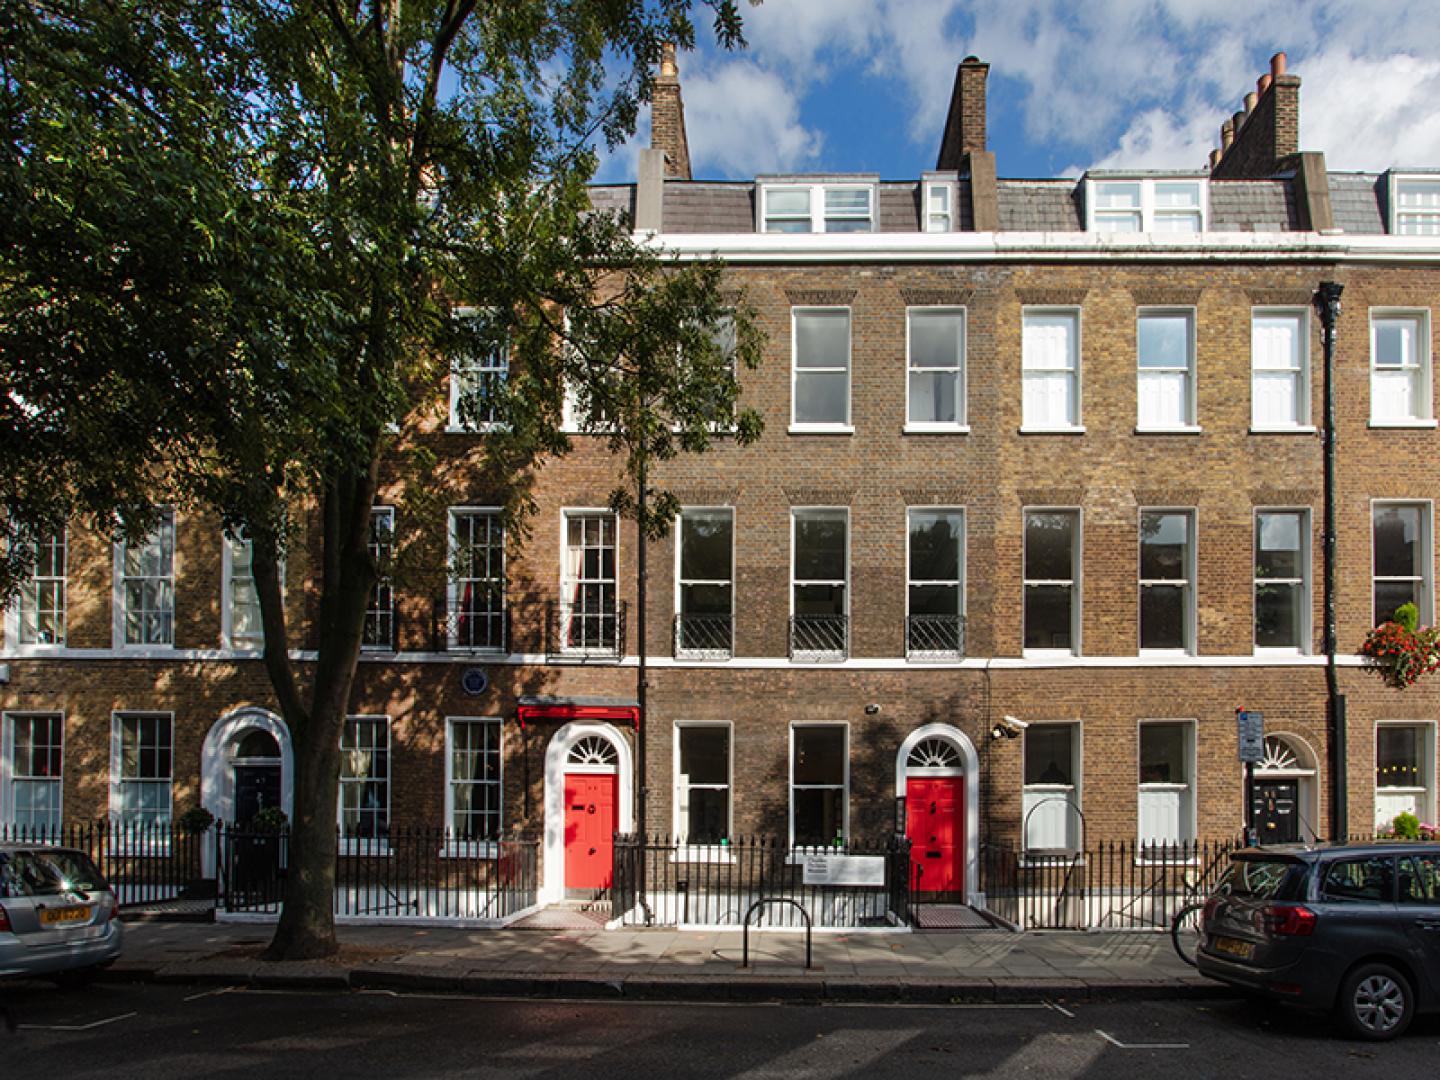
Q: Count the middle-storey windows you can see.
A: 13